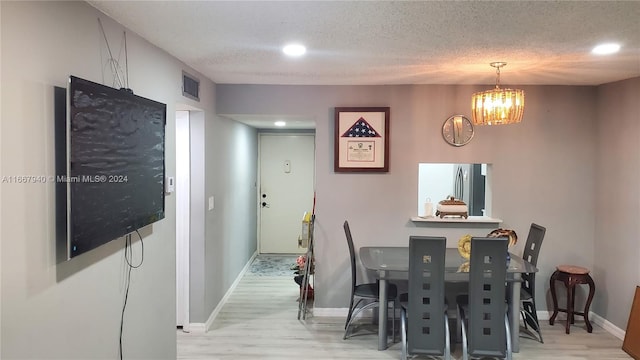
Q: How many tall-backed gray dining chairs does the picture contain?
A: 4